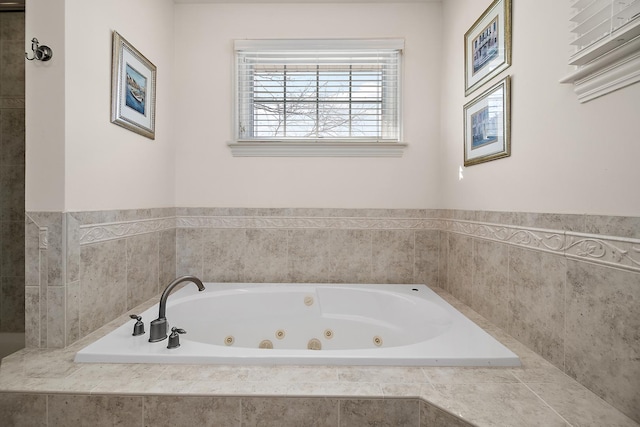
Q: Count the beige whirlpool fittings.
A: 7